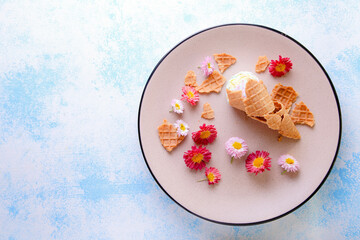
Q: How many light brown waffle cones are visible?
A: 1